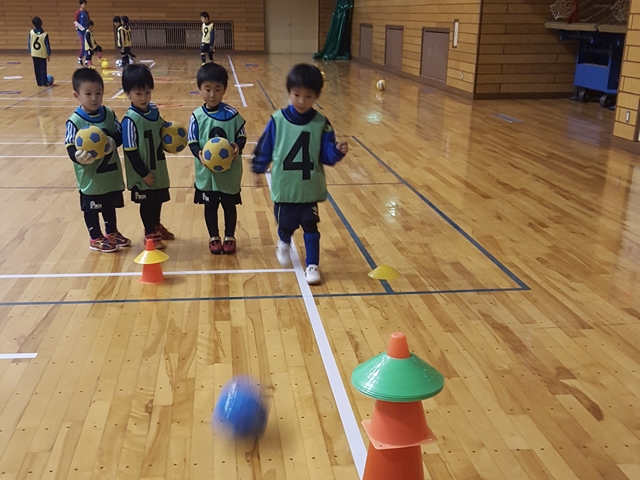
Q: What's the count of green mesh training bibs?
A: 4